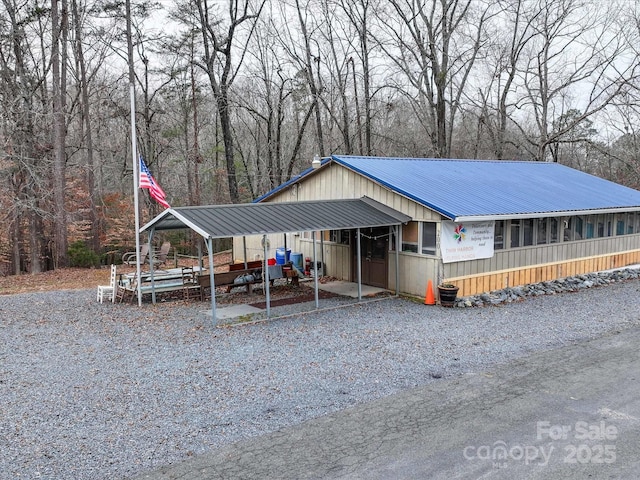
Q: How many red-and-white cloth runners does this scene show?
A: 0